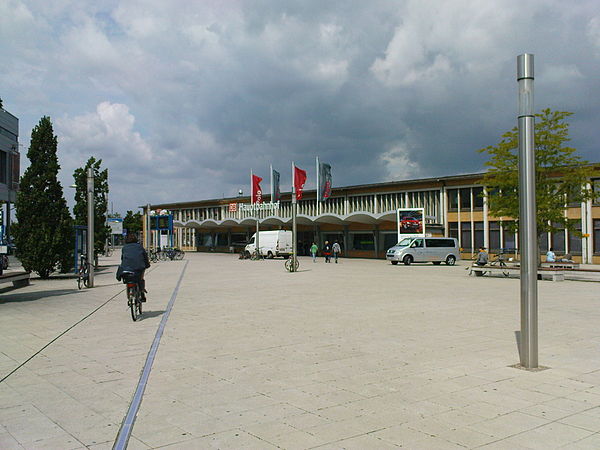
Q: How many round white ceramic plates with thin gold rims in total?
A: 0